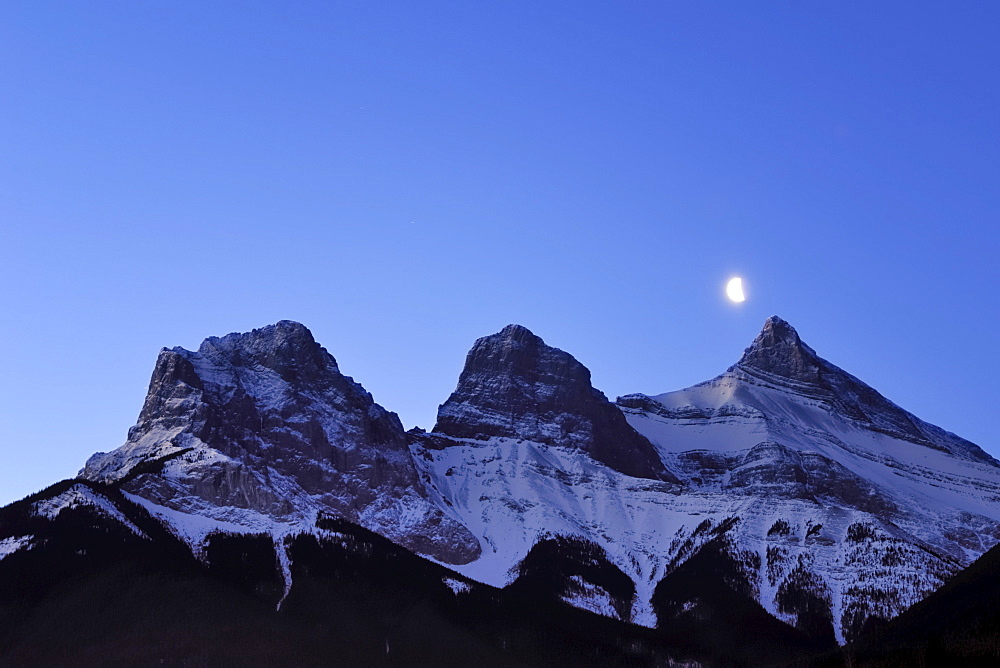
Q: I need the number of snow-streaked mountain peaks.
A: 3